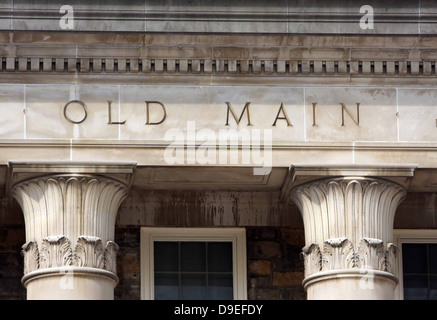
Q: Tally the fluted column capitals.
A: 2